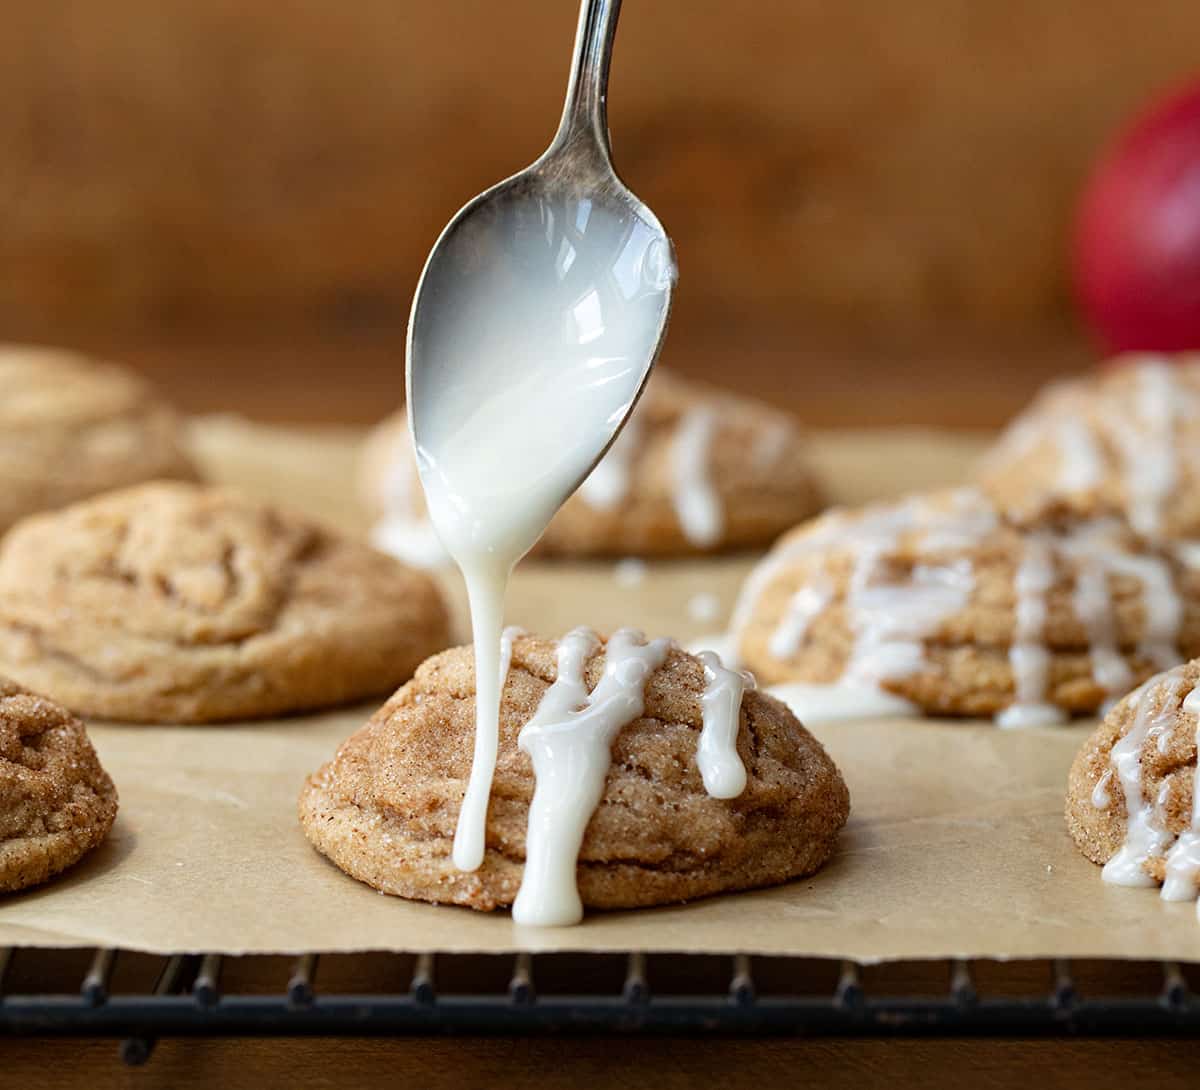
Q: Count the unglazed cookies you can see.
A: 3